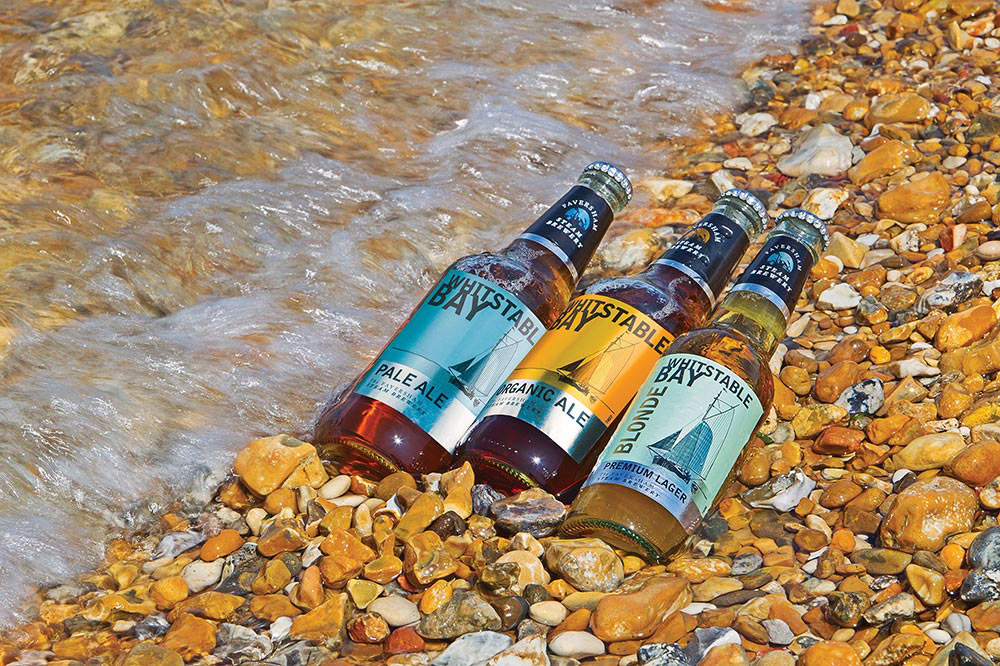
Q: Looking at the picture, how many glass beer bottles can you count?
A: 3